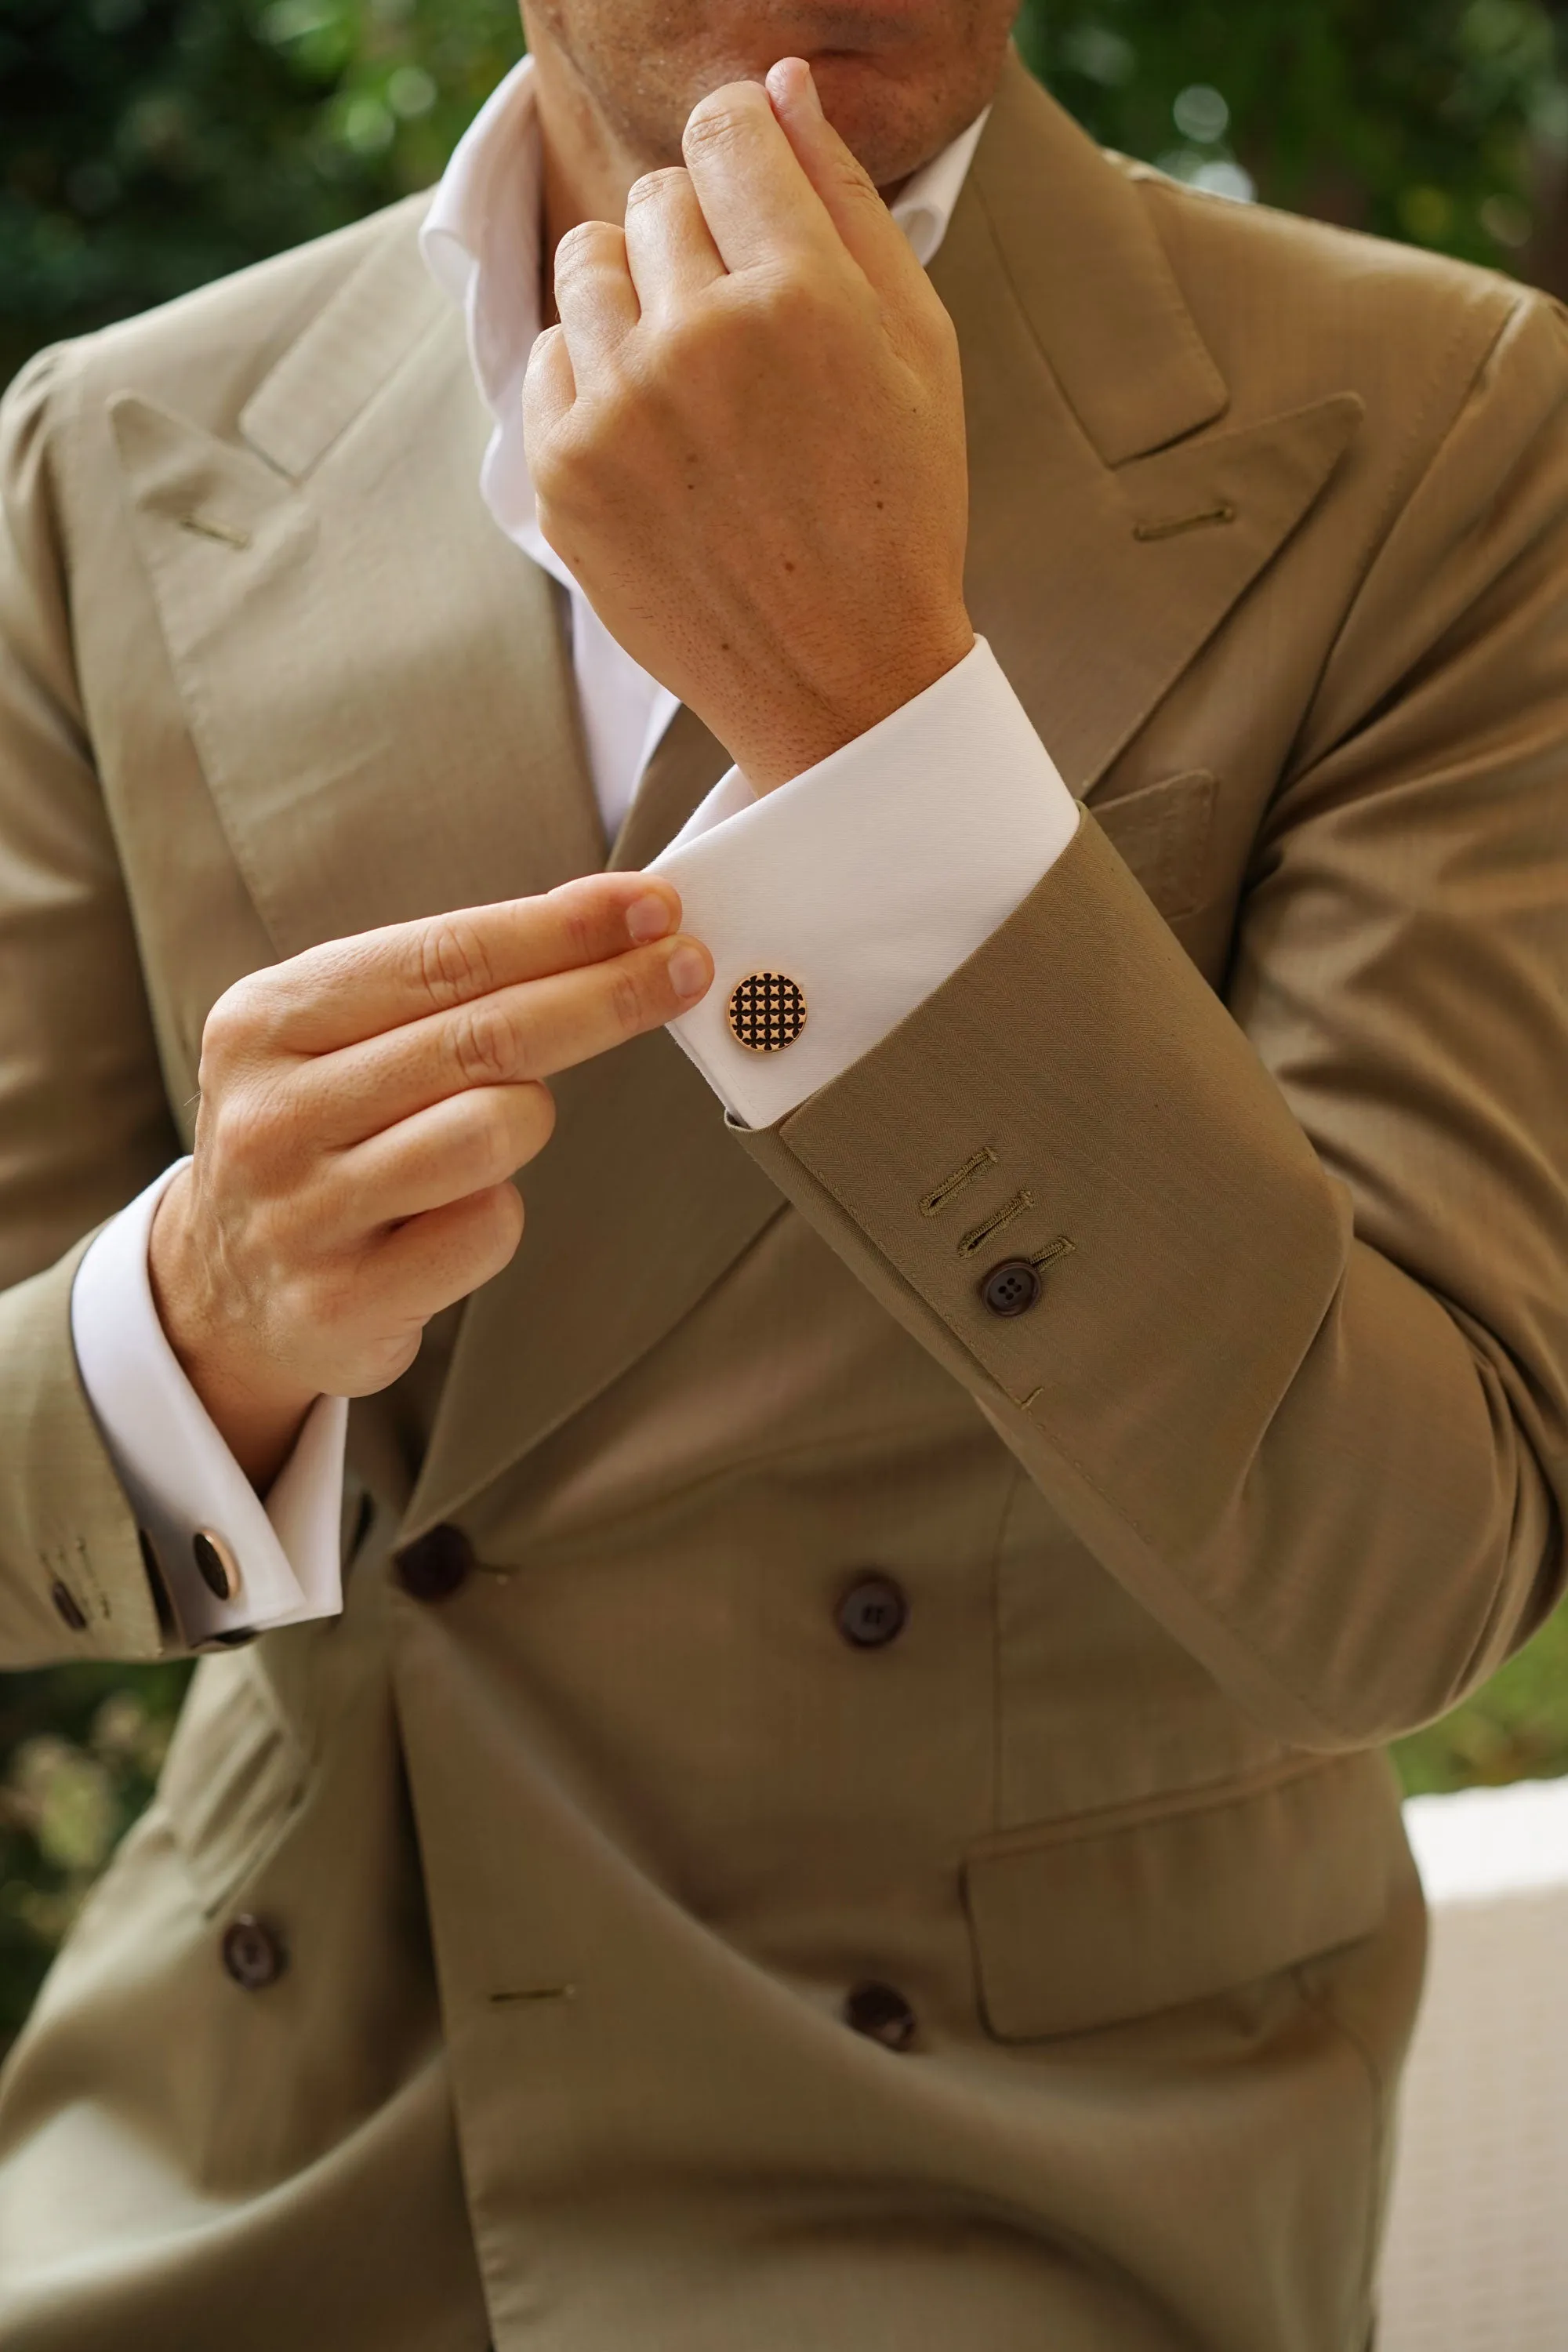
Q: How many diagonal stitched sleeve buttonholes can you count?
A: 3